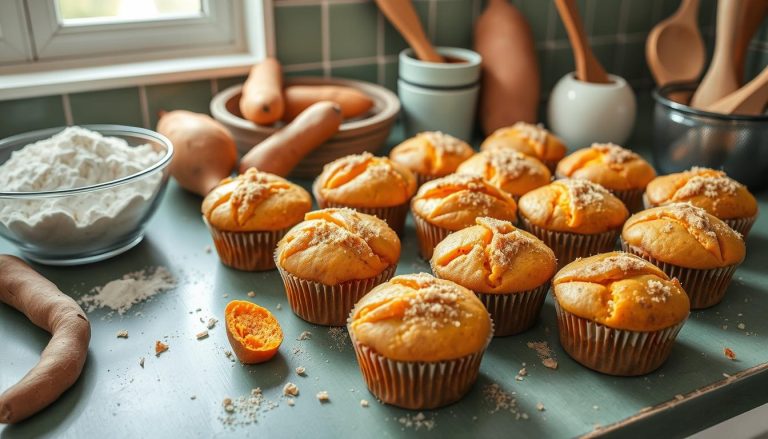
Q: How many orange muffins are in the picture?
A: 14